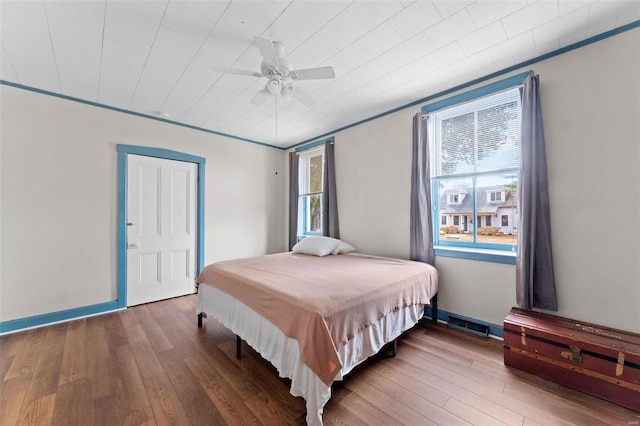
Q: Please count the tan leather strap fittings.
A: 2